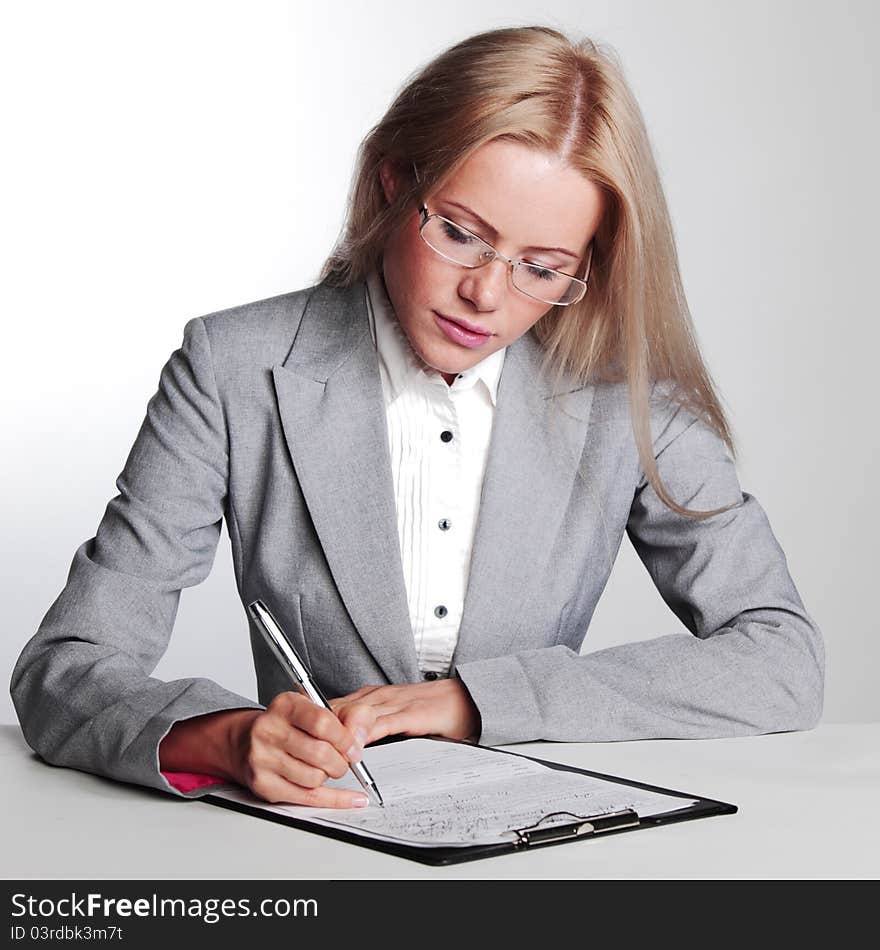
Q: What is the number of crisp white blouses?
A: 1